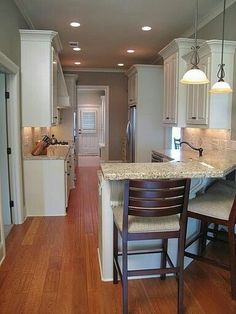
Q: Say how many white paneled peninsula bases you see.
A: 1